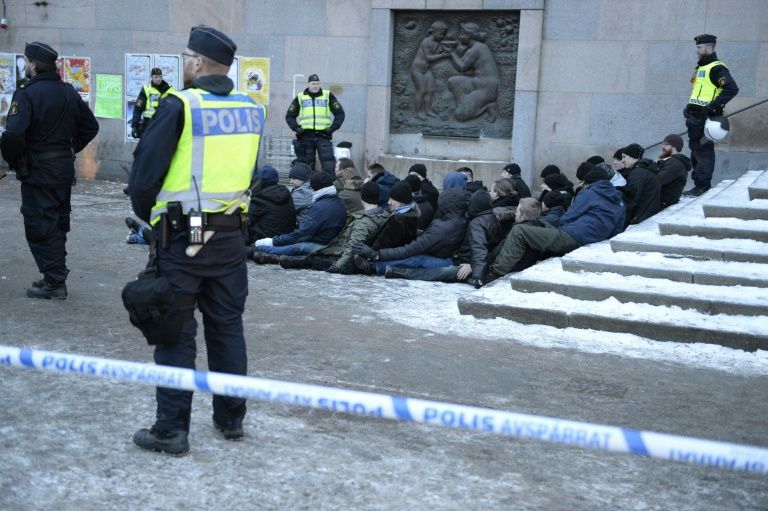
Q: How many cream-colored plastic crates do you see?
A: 0